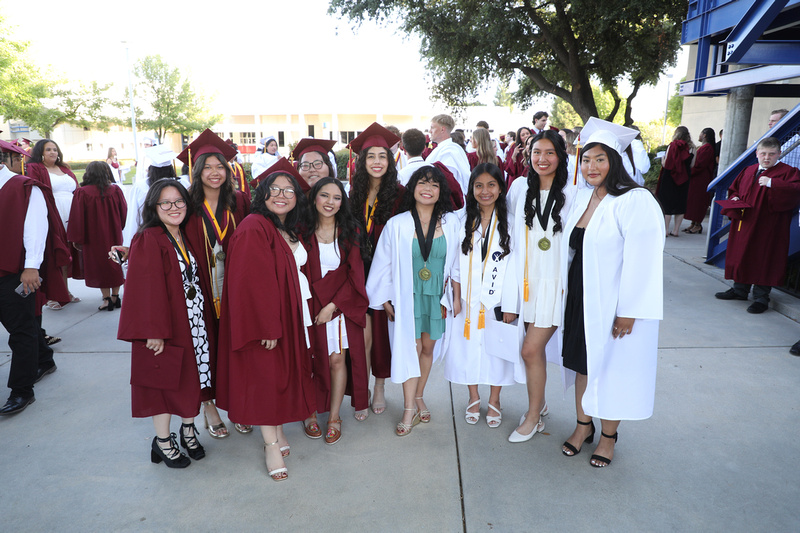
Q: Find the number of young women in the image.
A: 10